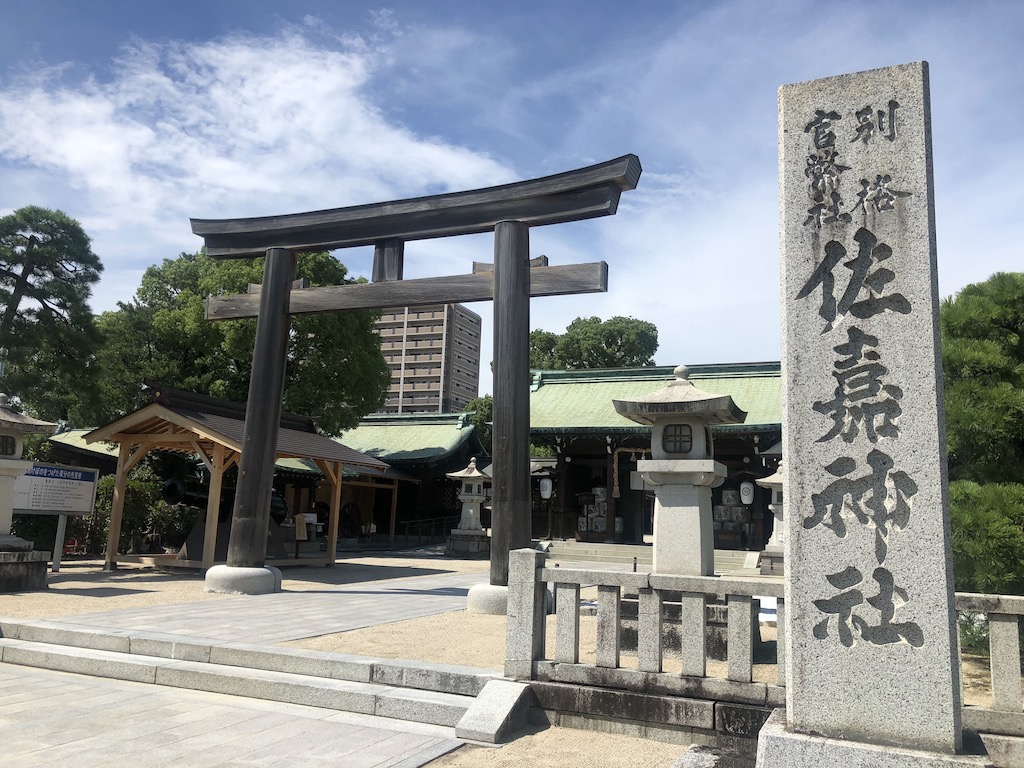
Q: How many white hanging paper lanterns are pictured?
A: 2